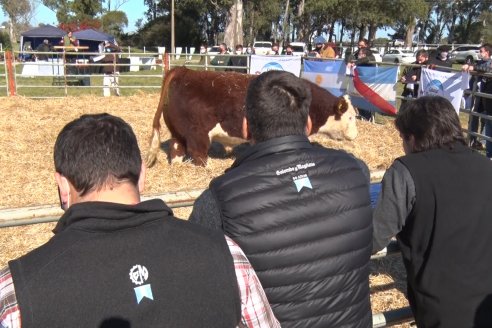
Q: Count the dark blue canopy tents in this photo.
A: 2